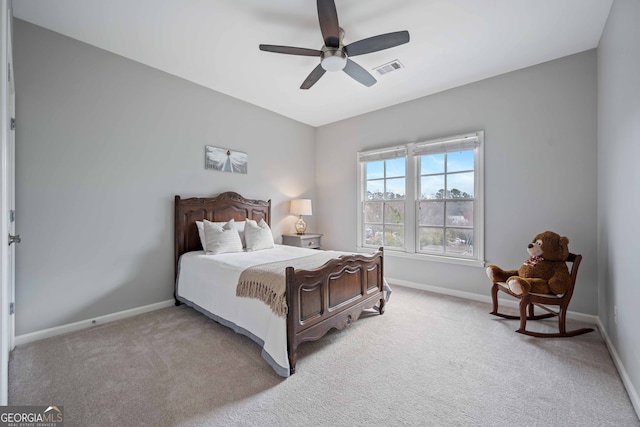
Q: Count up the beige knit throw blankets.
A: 1